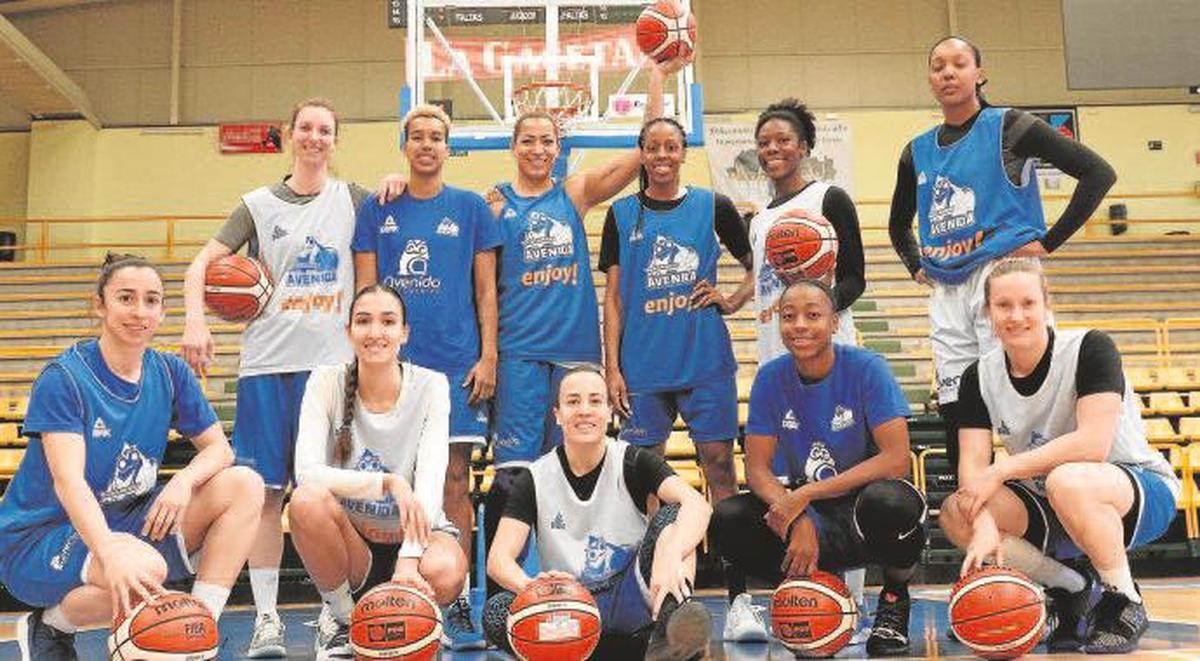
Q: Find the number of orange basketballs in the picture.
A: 8